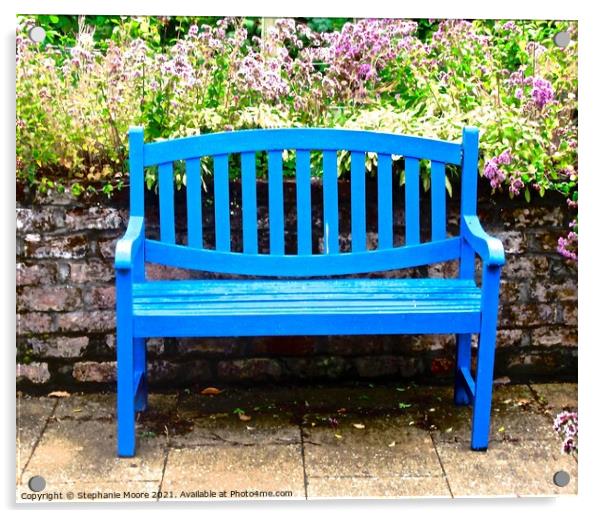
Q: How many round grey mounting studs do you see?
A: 4